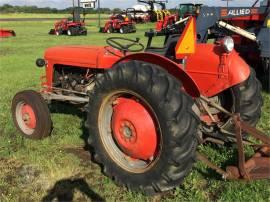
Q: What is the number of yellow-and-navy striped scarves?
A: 0